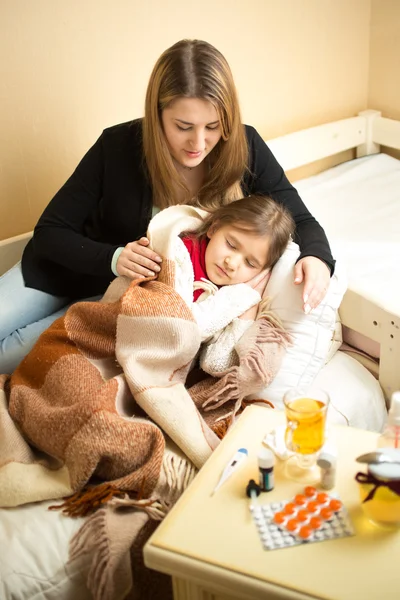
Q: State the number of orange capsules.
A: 12